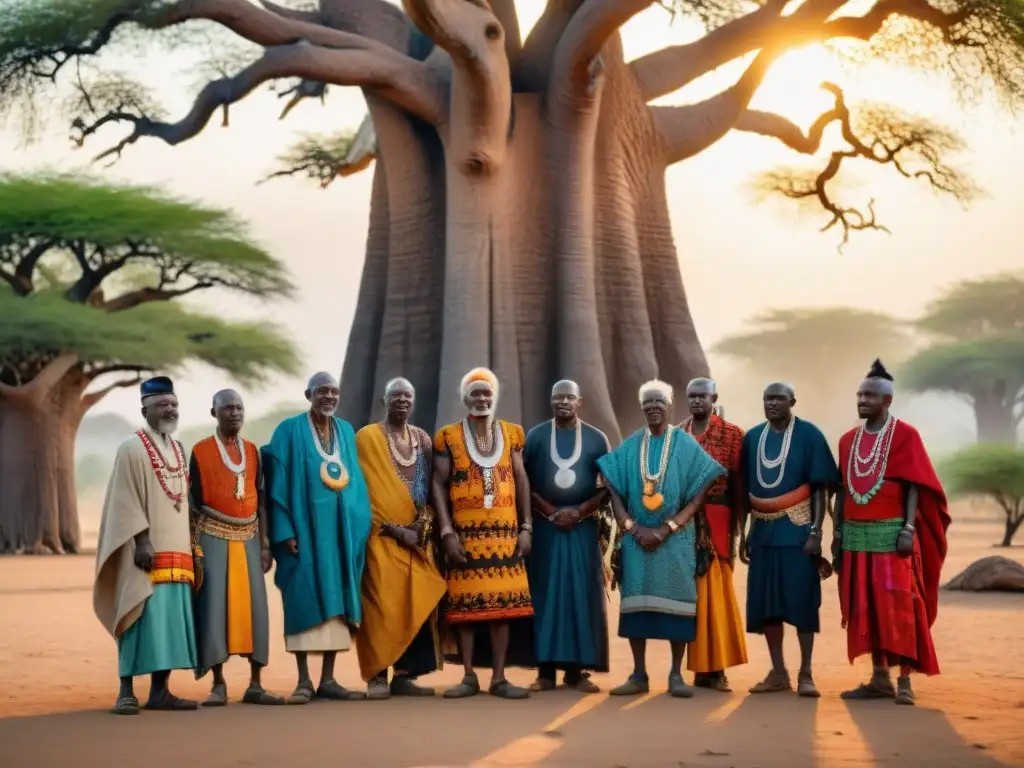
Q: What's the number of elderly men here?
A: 10